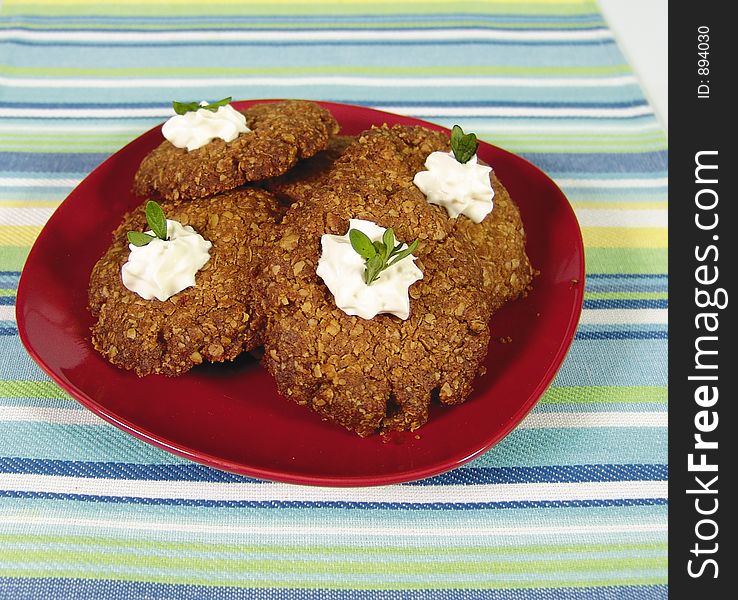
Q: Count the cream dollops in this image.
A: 4